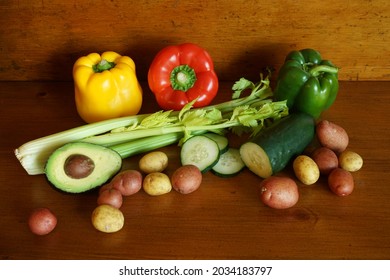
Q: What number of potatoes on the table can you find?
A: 13